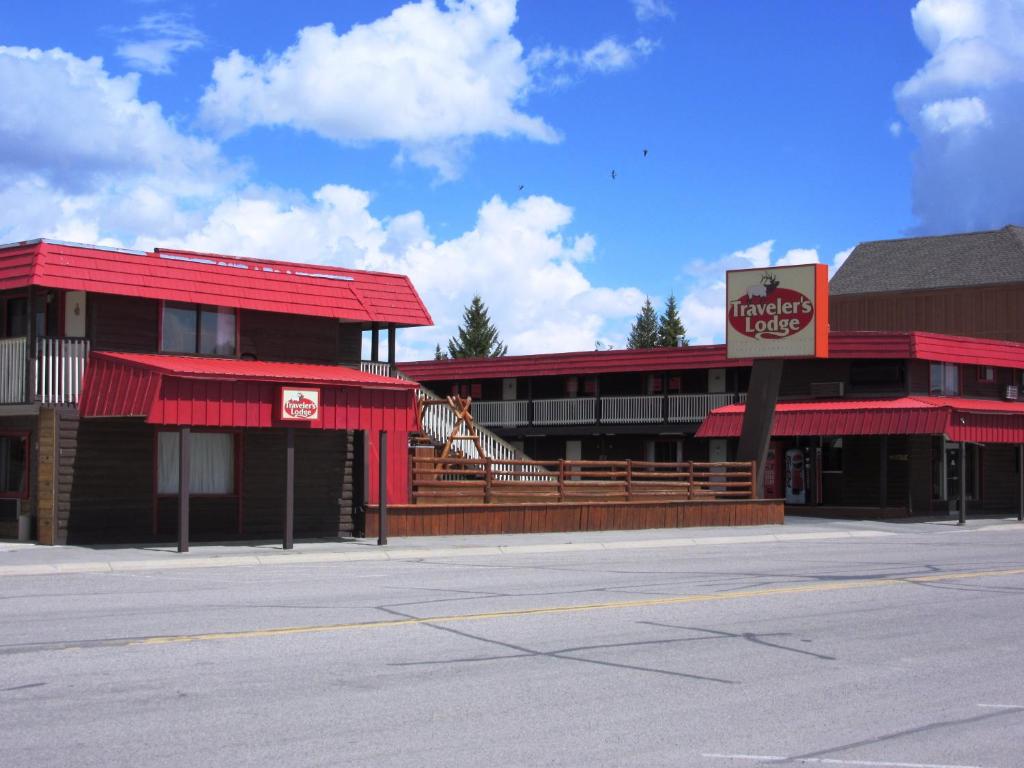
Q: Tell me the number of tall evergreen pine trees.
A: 3